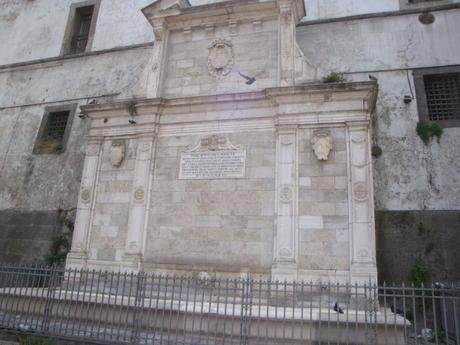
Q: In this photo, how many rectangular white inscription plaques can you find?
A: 1